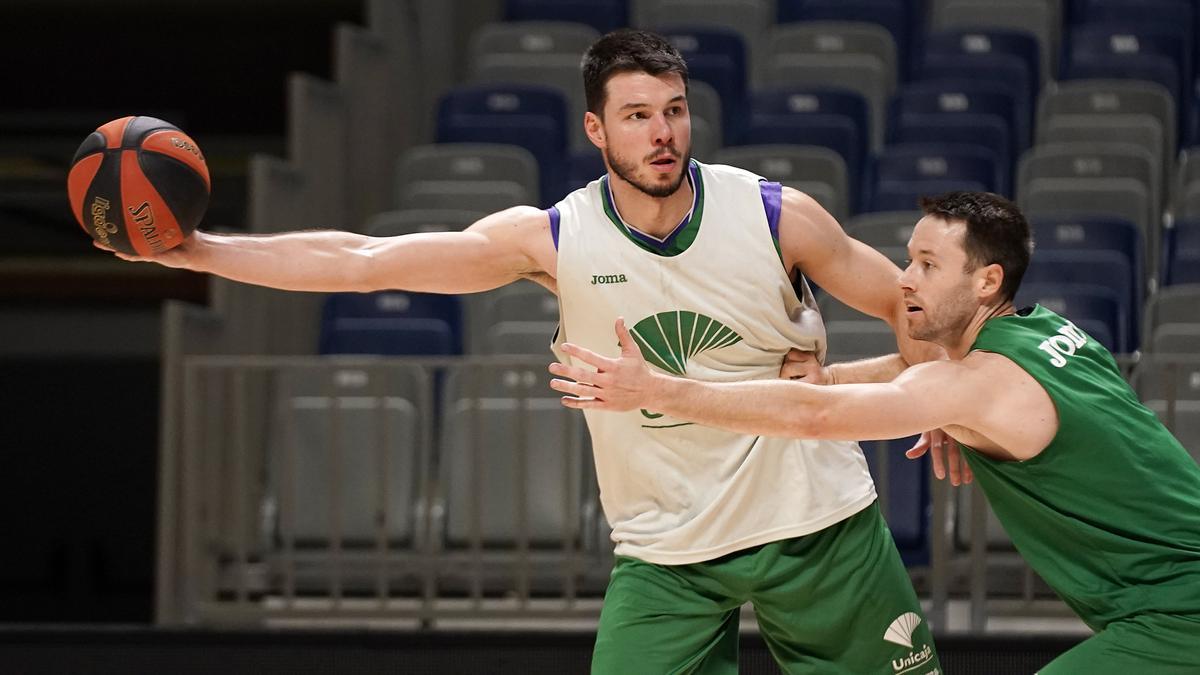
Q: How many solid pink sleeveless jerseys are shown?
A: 0